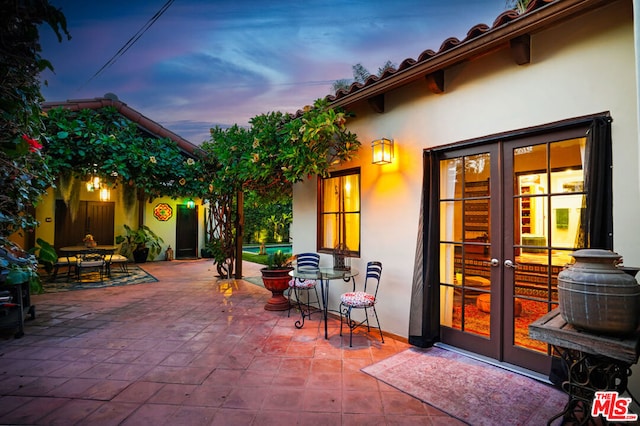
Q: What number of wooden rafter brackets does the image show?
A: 3